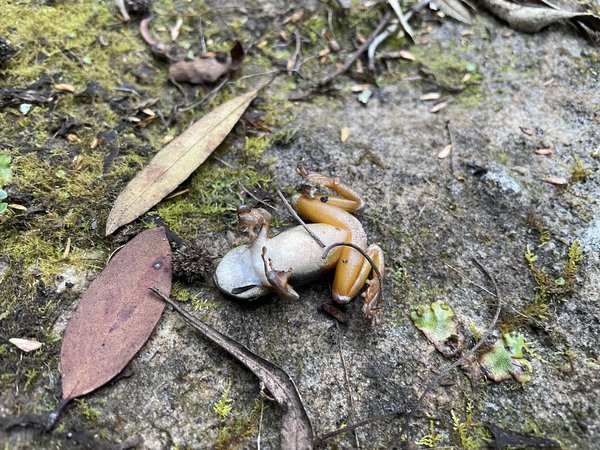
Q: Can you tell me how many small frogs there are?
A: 1